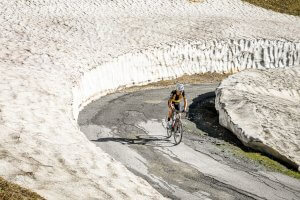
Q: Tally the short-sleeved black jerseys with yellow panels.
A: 1